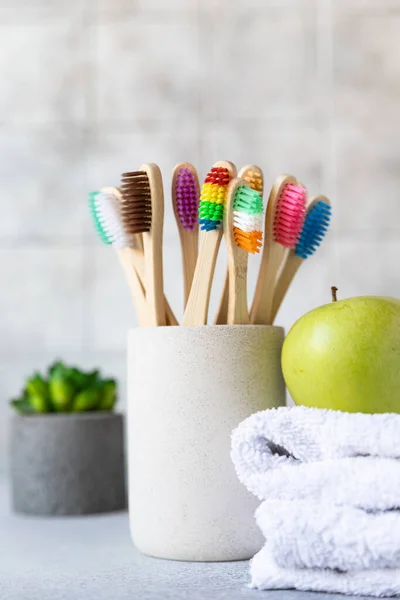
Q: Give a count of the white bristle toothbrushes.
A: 1